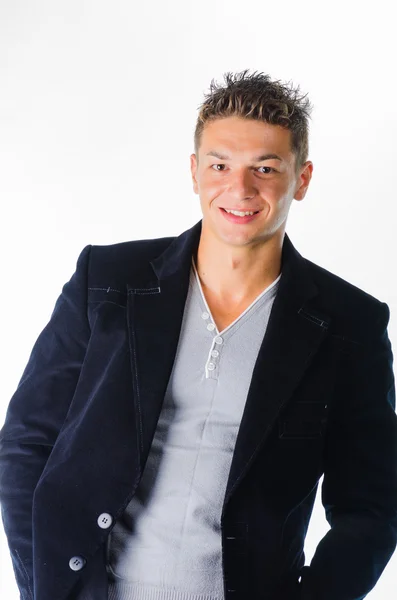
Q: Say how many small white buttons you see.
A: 5